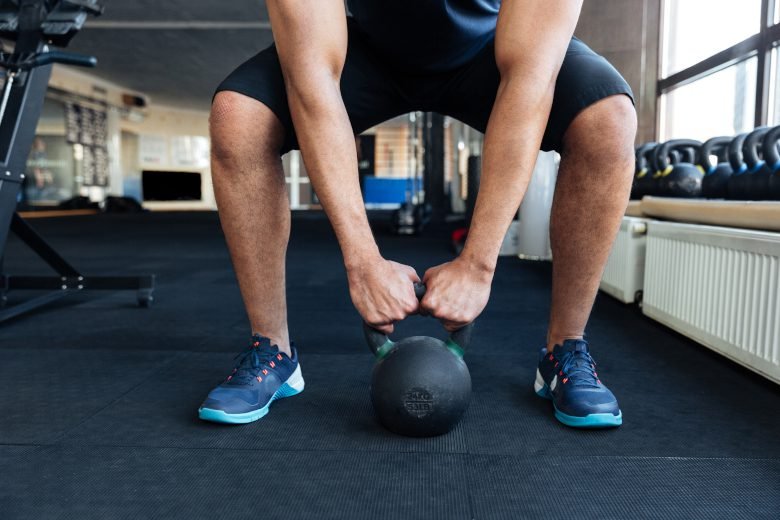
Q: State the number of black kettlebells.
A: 8